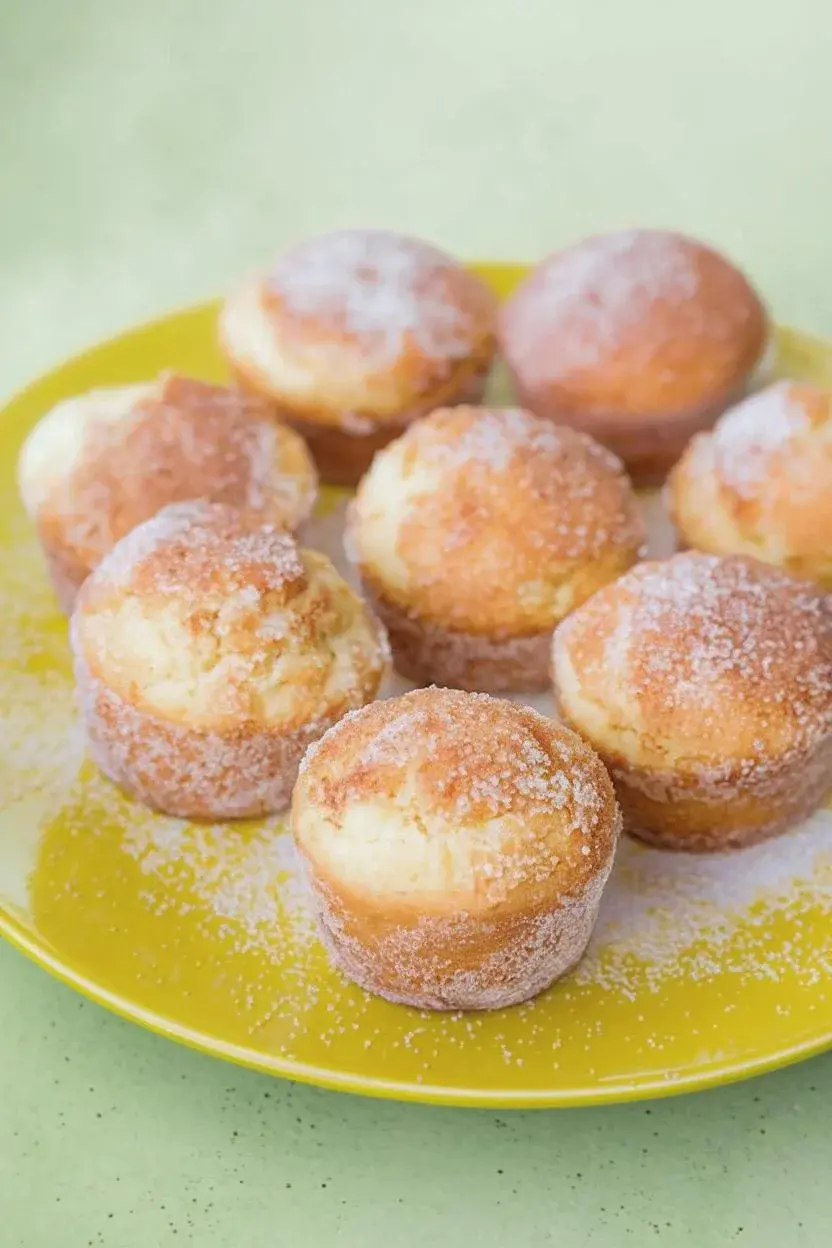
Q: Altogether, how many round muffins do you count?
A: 8